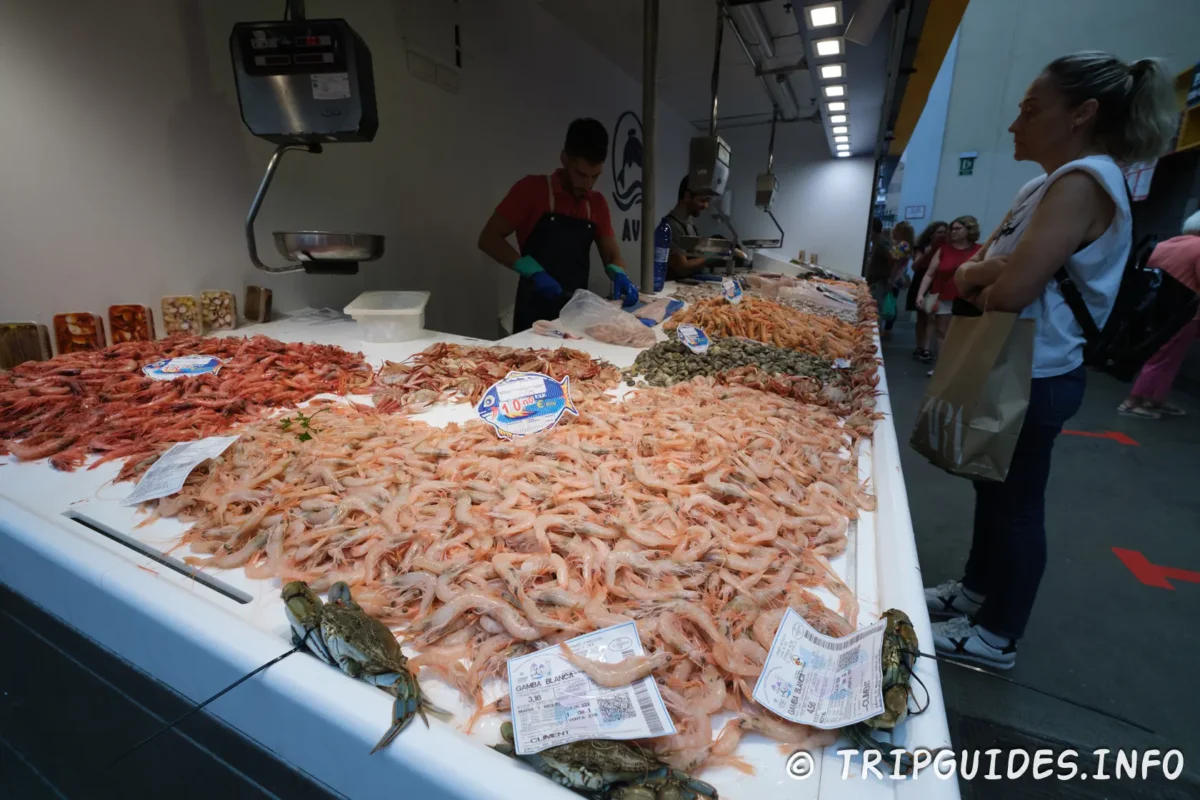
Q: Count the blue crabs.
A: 3